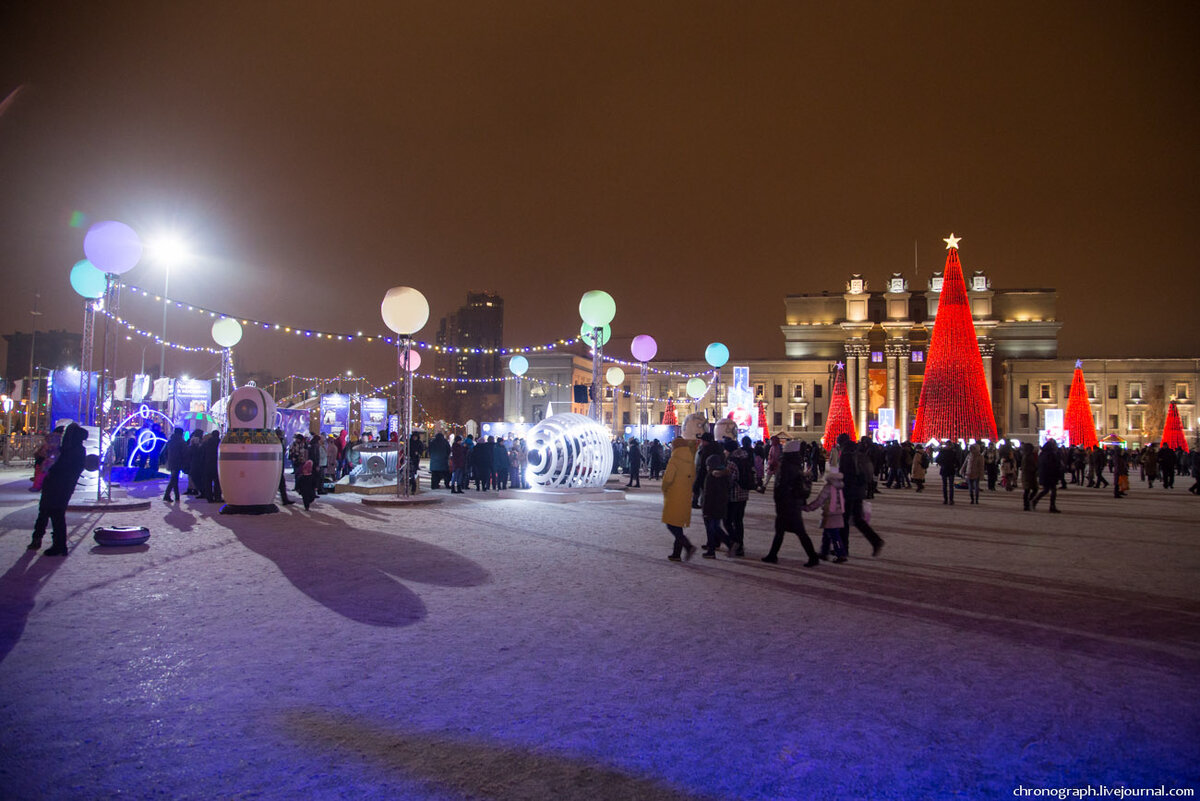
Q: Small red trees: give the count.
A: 5